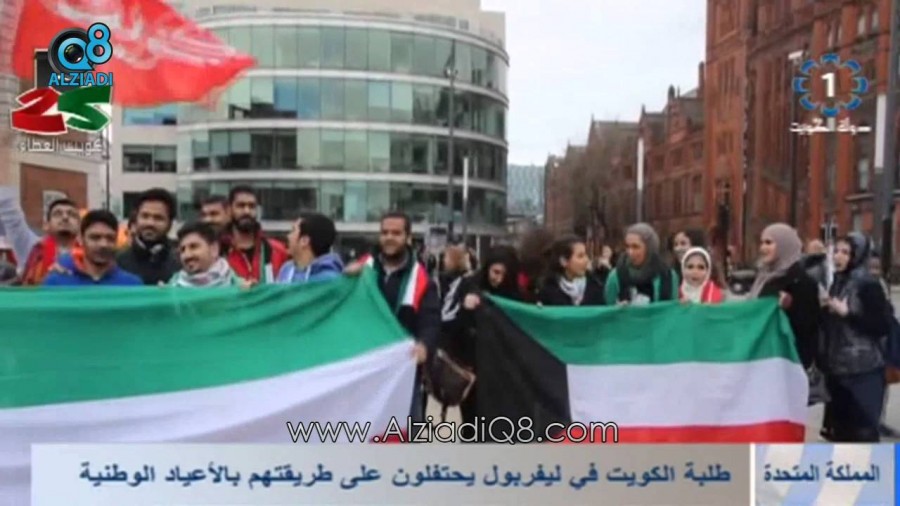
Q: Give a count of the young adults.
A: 15